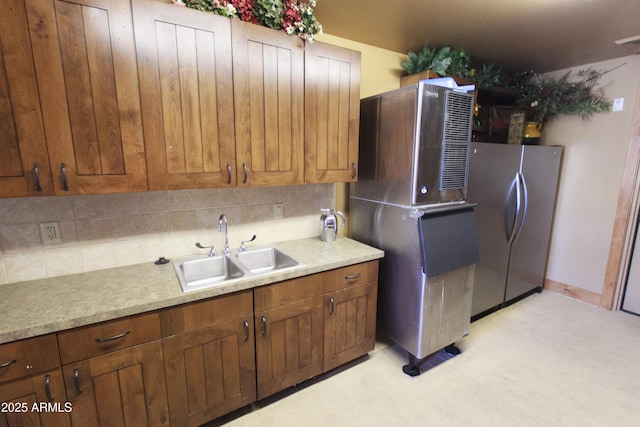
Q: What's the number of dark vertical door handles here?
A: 10